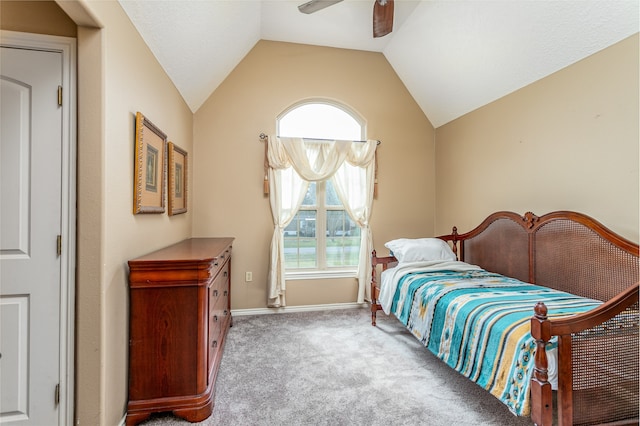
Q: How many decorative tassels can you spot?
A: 2